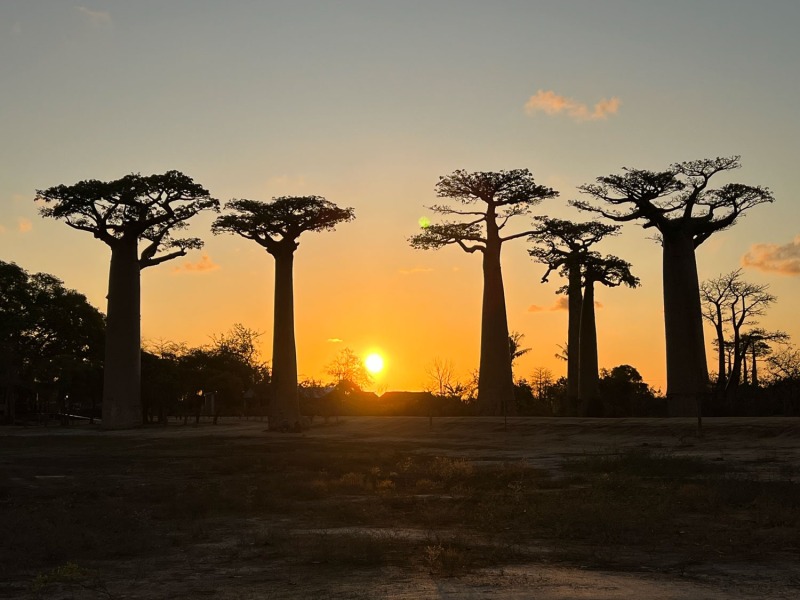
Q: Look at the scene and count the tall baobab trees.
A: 6